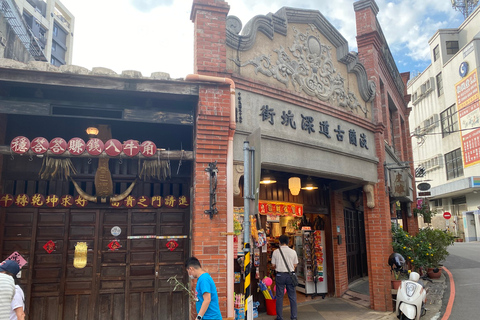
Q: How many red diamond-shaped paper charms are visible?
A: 3